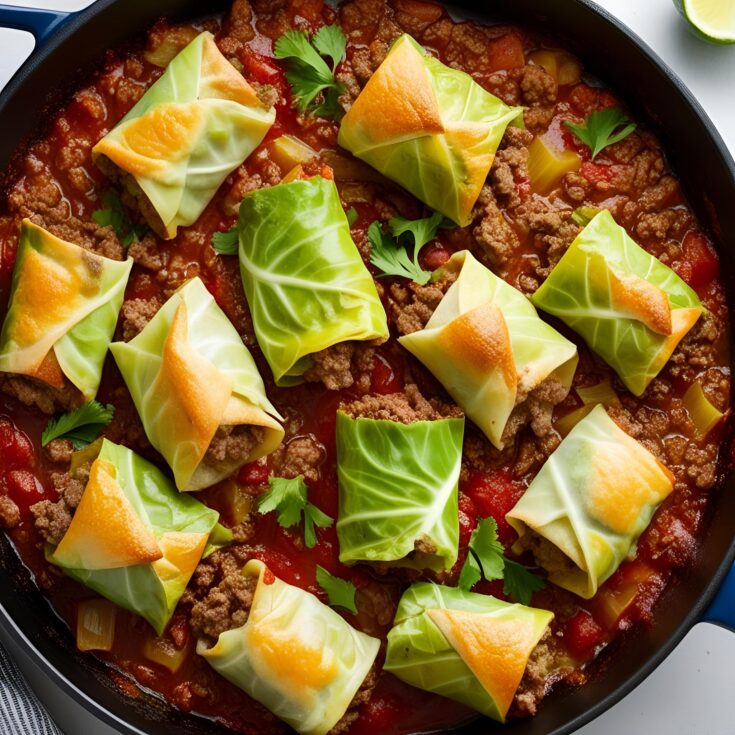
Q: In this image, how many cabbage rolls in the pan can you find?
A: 12